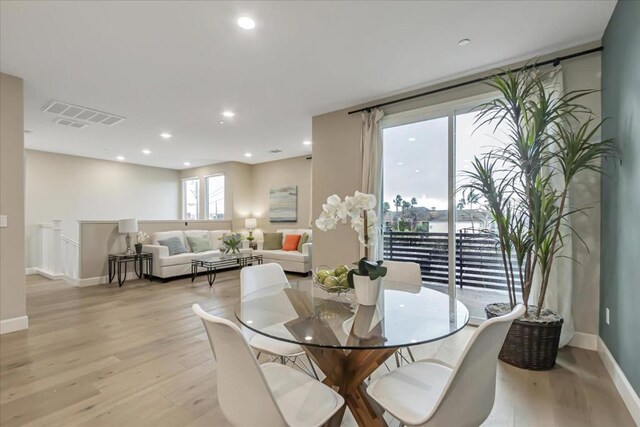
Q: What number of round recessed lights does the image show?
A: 8